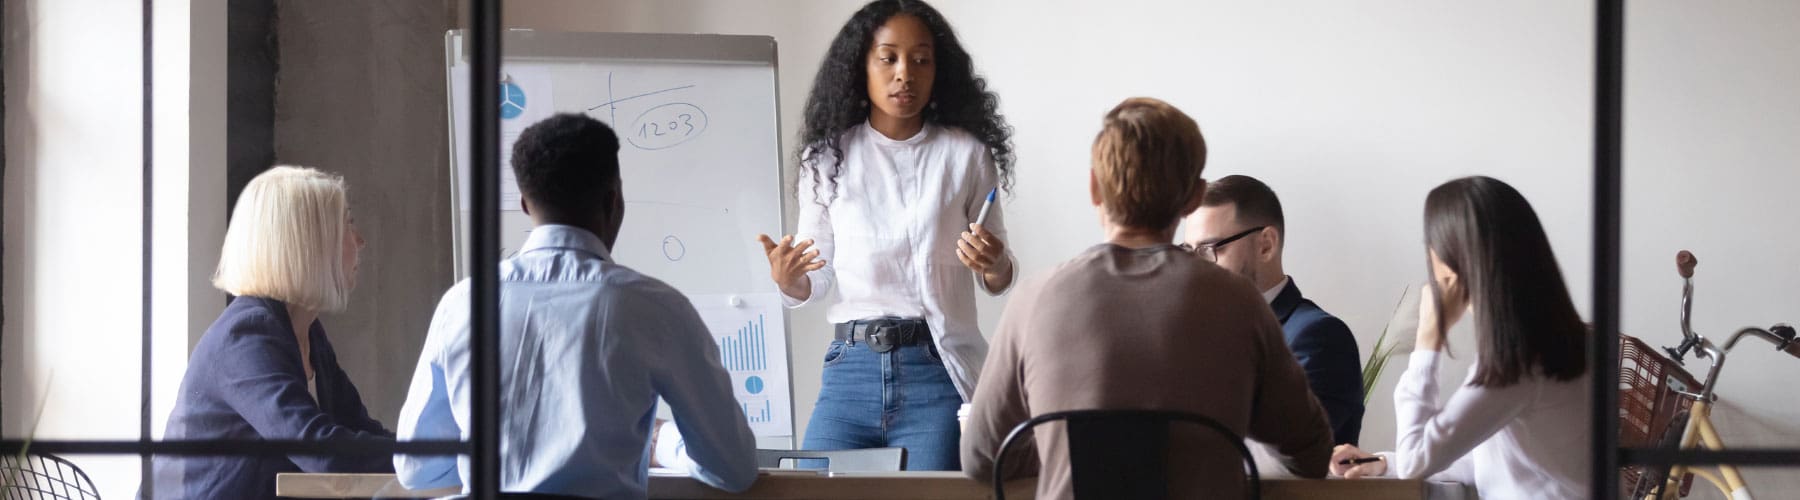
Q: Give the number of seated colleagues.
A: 5